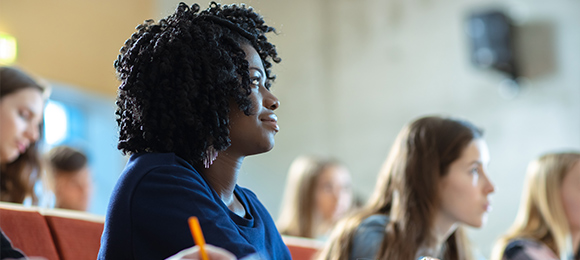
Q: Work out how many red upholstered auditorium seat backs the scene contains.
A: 3